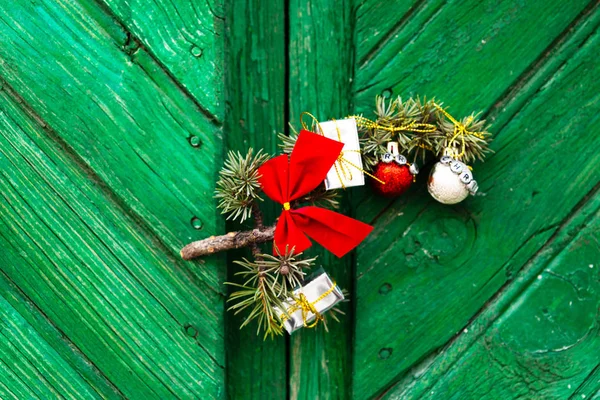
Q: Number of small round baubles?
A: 2